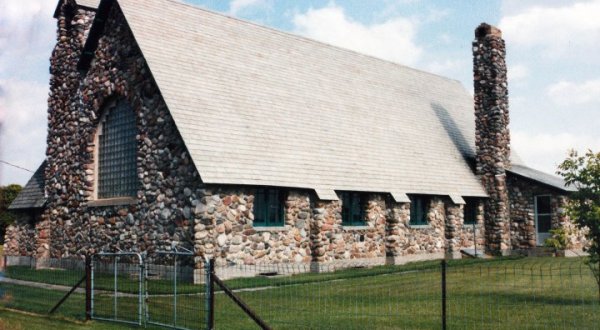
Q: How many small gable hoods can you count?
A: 3